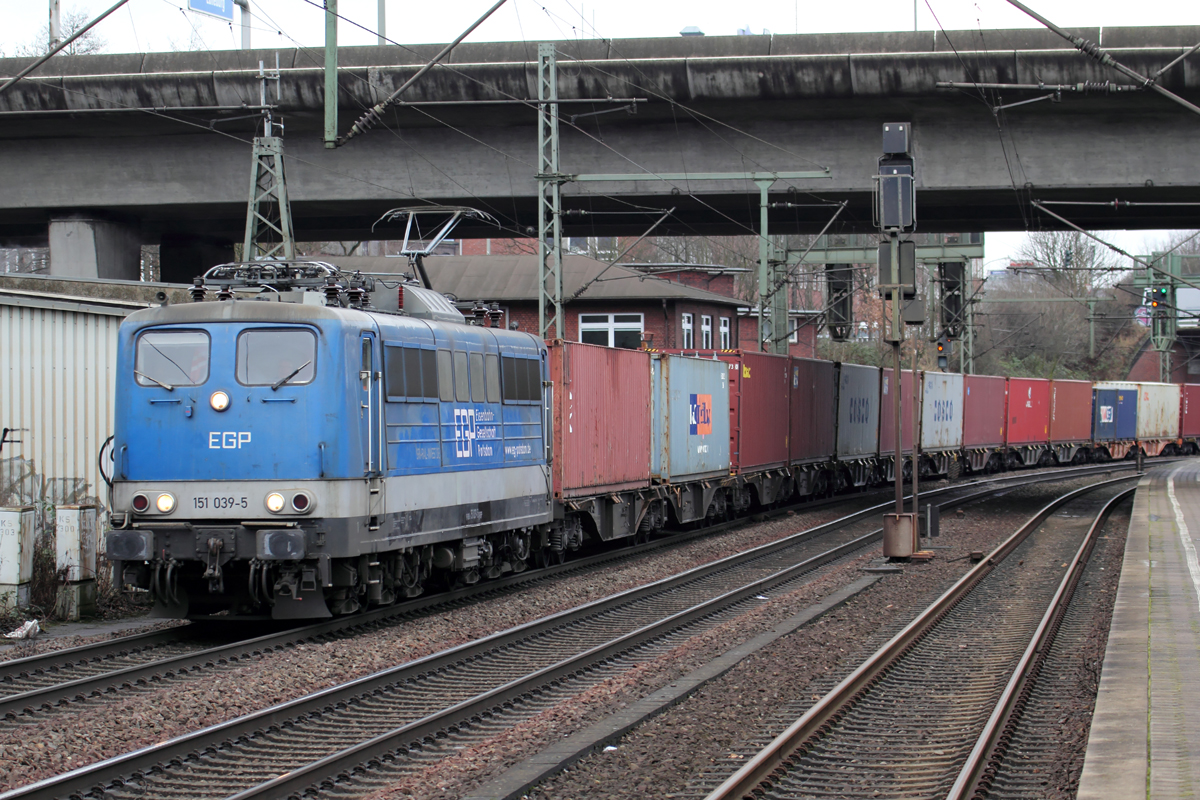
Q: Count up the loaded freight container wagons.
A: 13